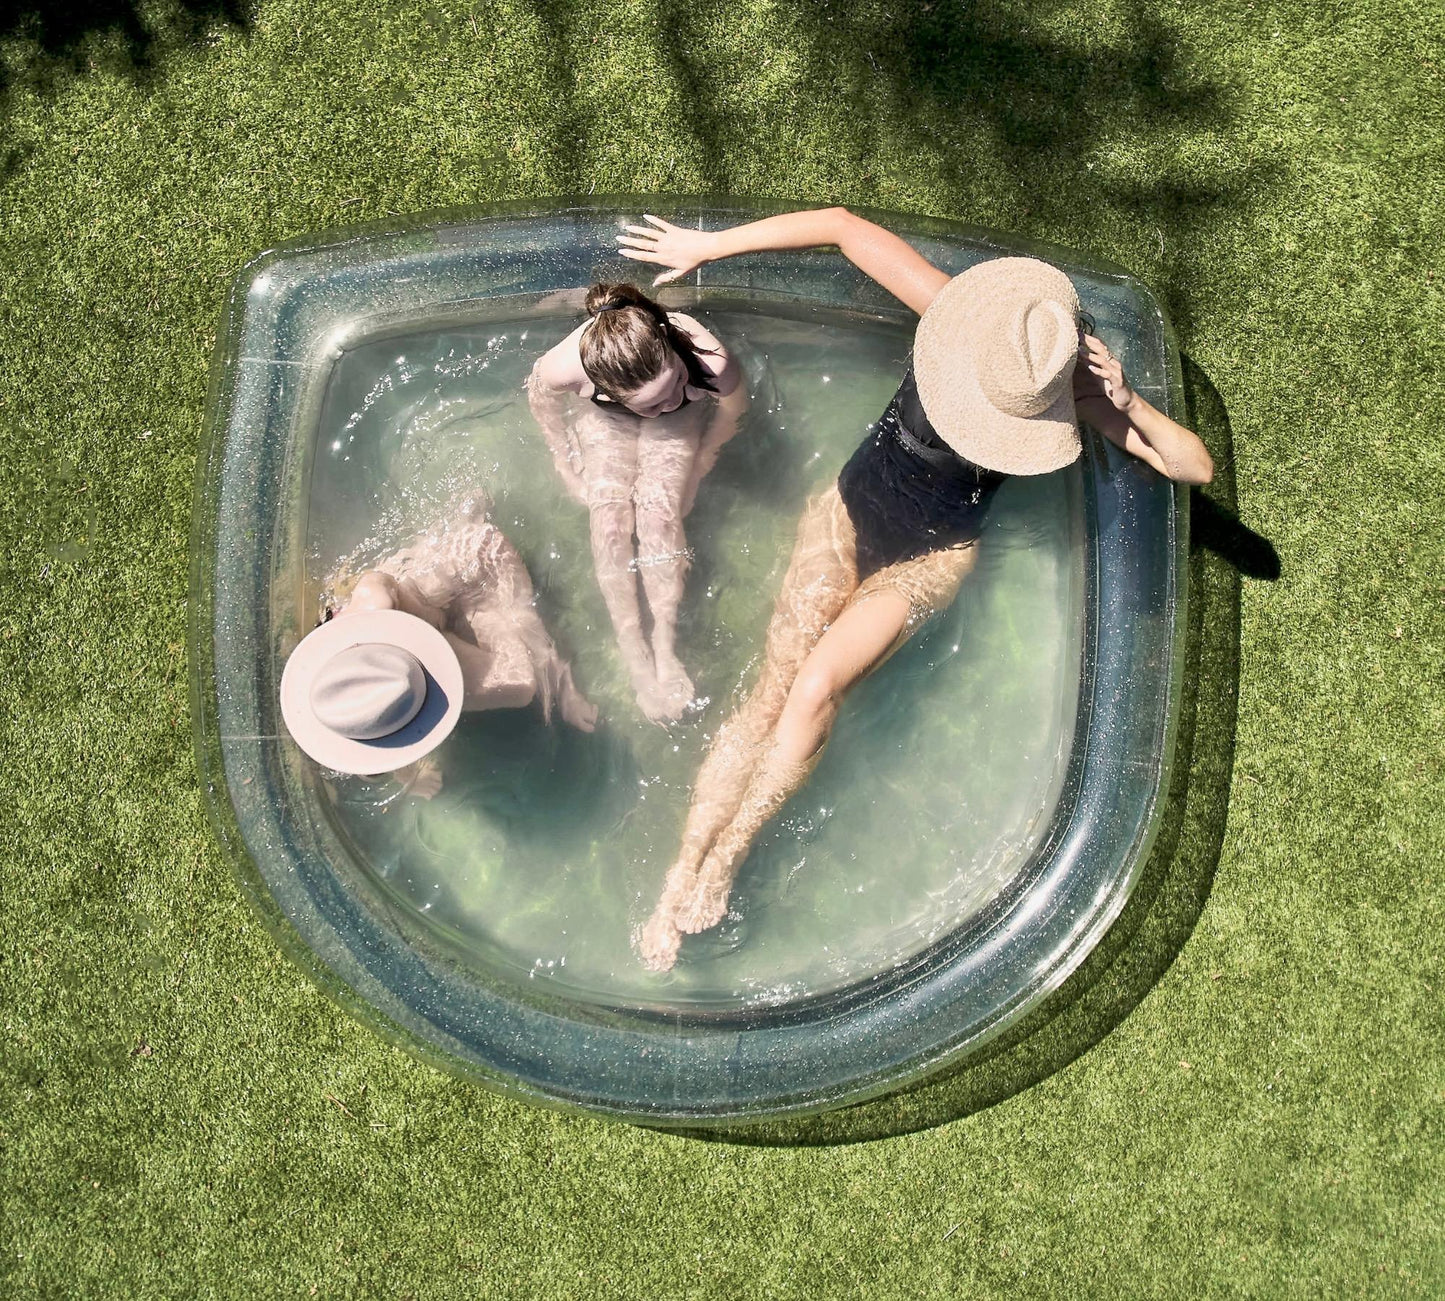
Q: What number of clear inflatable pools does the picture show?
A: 1